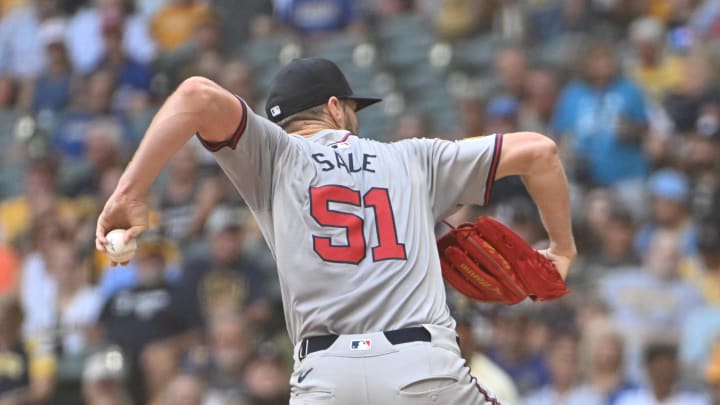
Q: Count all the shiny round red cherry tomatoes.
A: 0